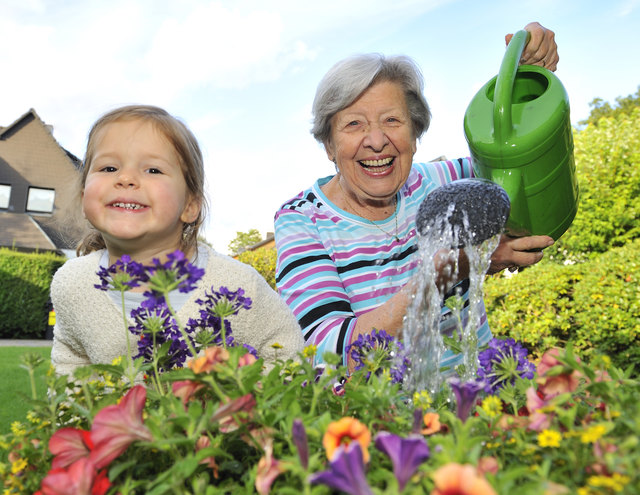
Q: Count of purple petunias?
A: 3